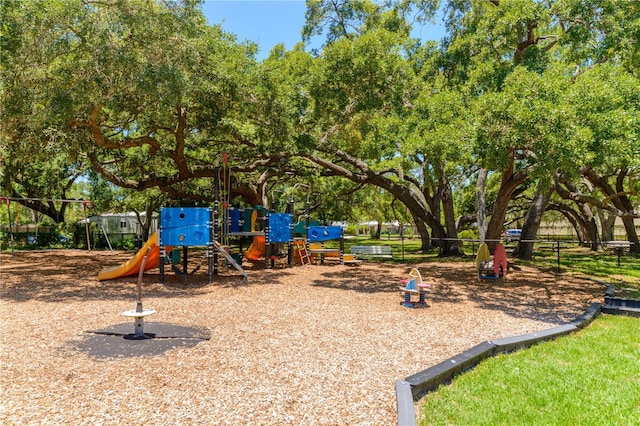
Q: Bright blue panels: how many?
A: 3